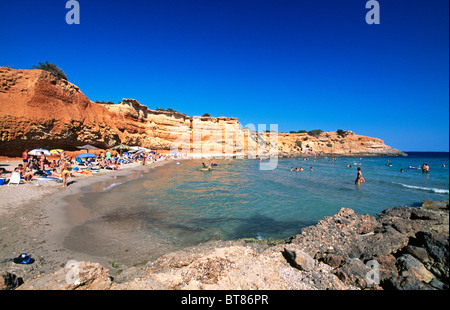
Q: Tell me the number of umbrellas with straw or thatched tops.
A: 2